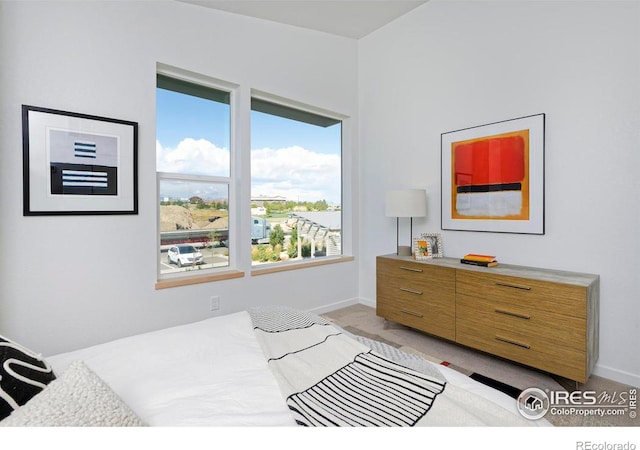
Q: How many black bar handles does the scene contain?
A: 6